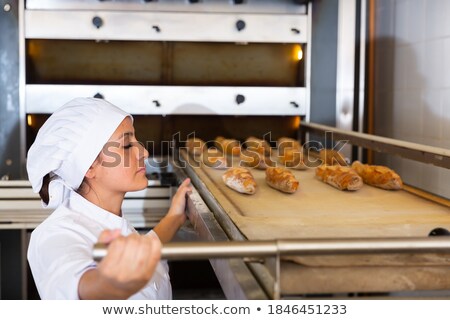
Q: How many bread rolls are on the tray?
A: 12